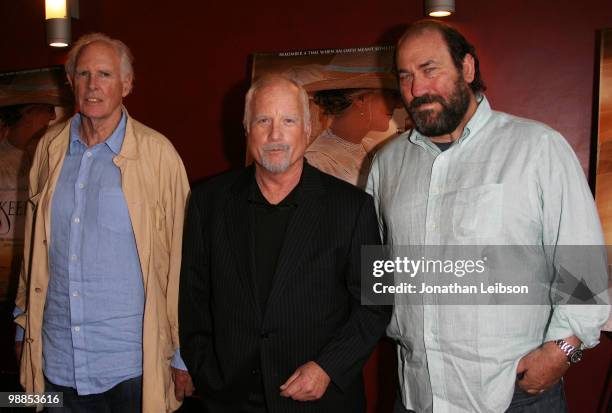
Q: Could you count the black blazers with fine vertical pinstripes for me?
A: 1